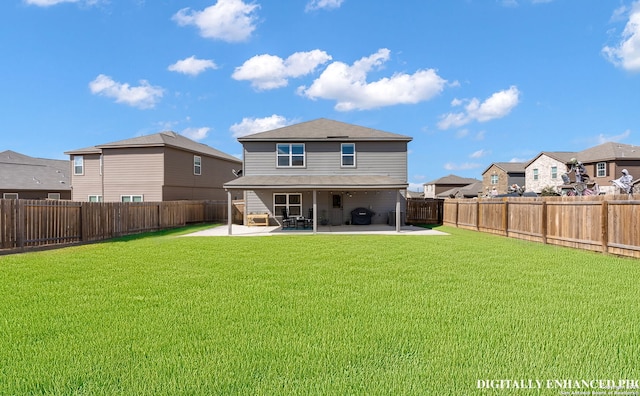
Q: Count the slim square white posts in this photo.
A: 3